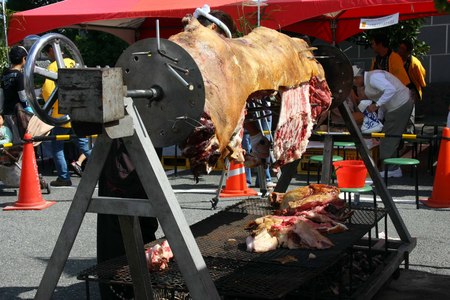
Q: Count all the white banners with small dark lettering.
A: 1